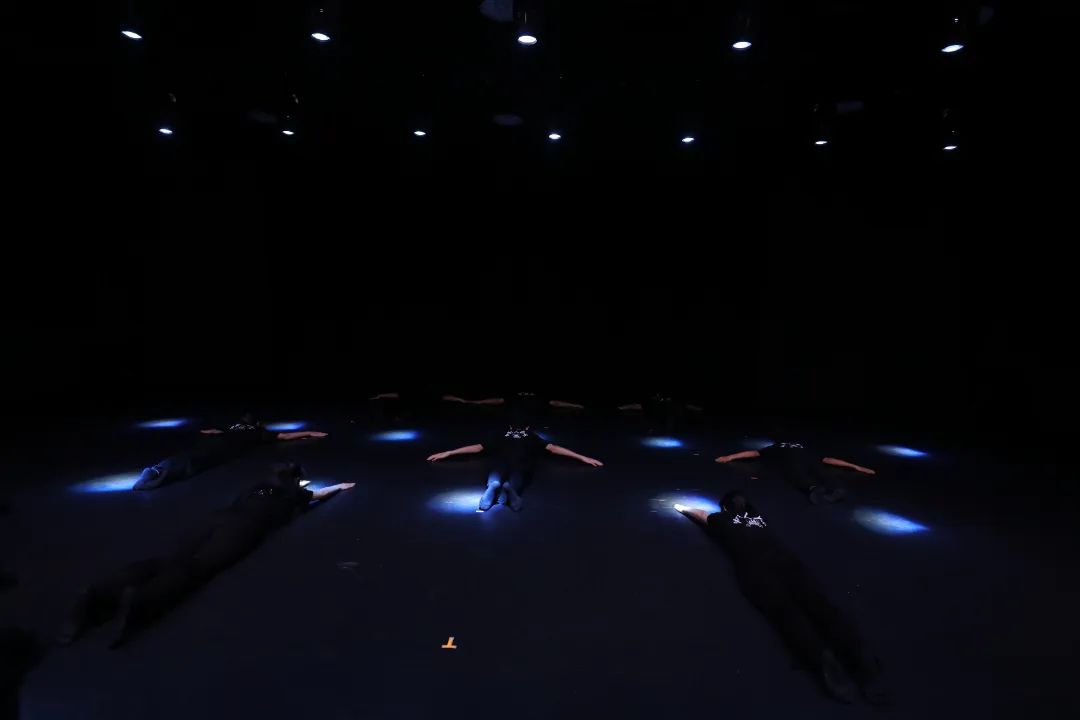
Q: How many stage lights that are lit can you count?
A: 12